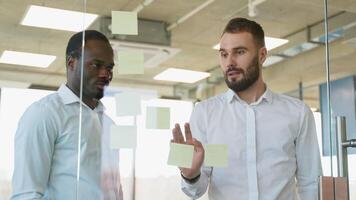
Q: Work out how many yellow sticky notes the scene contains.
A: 7